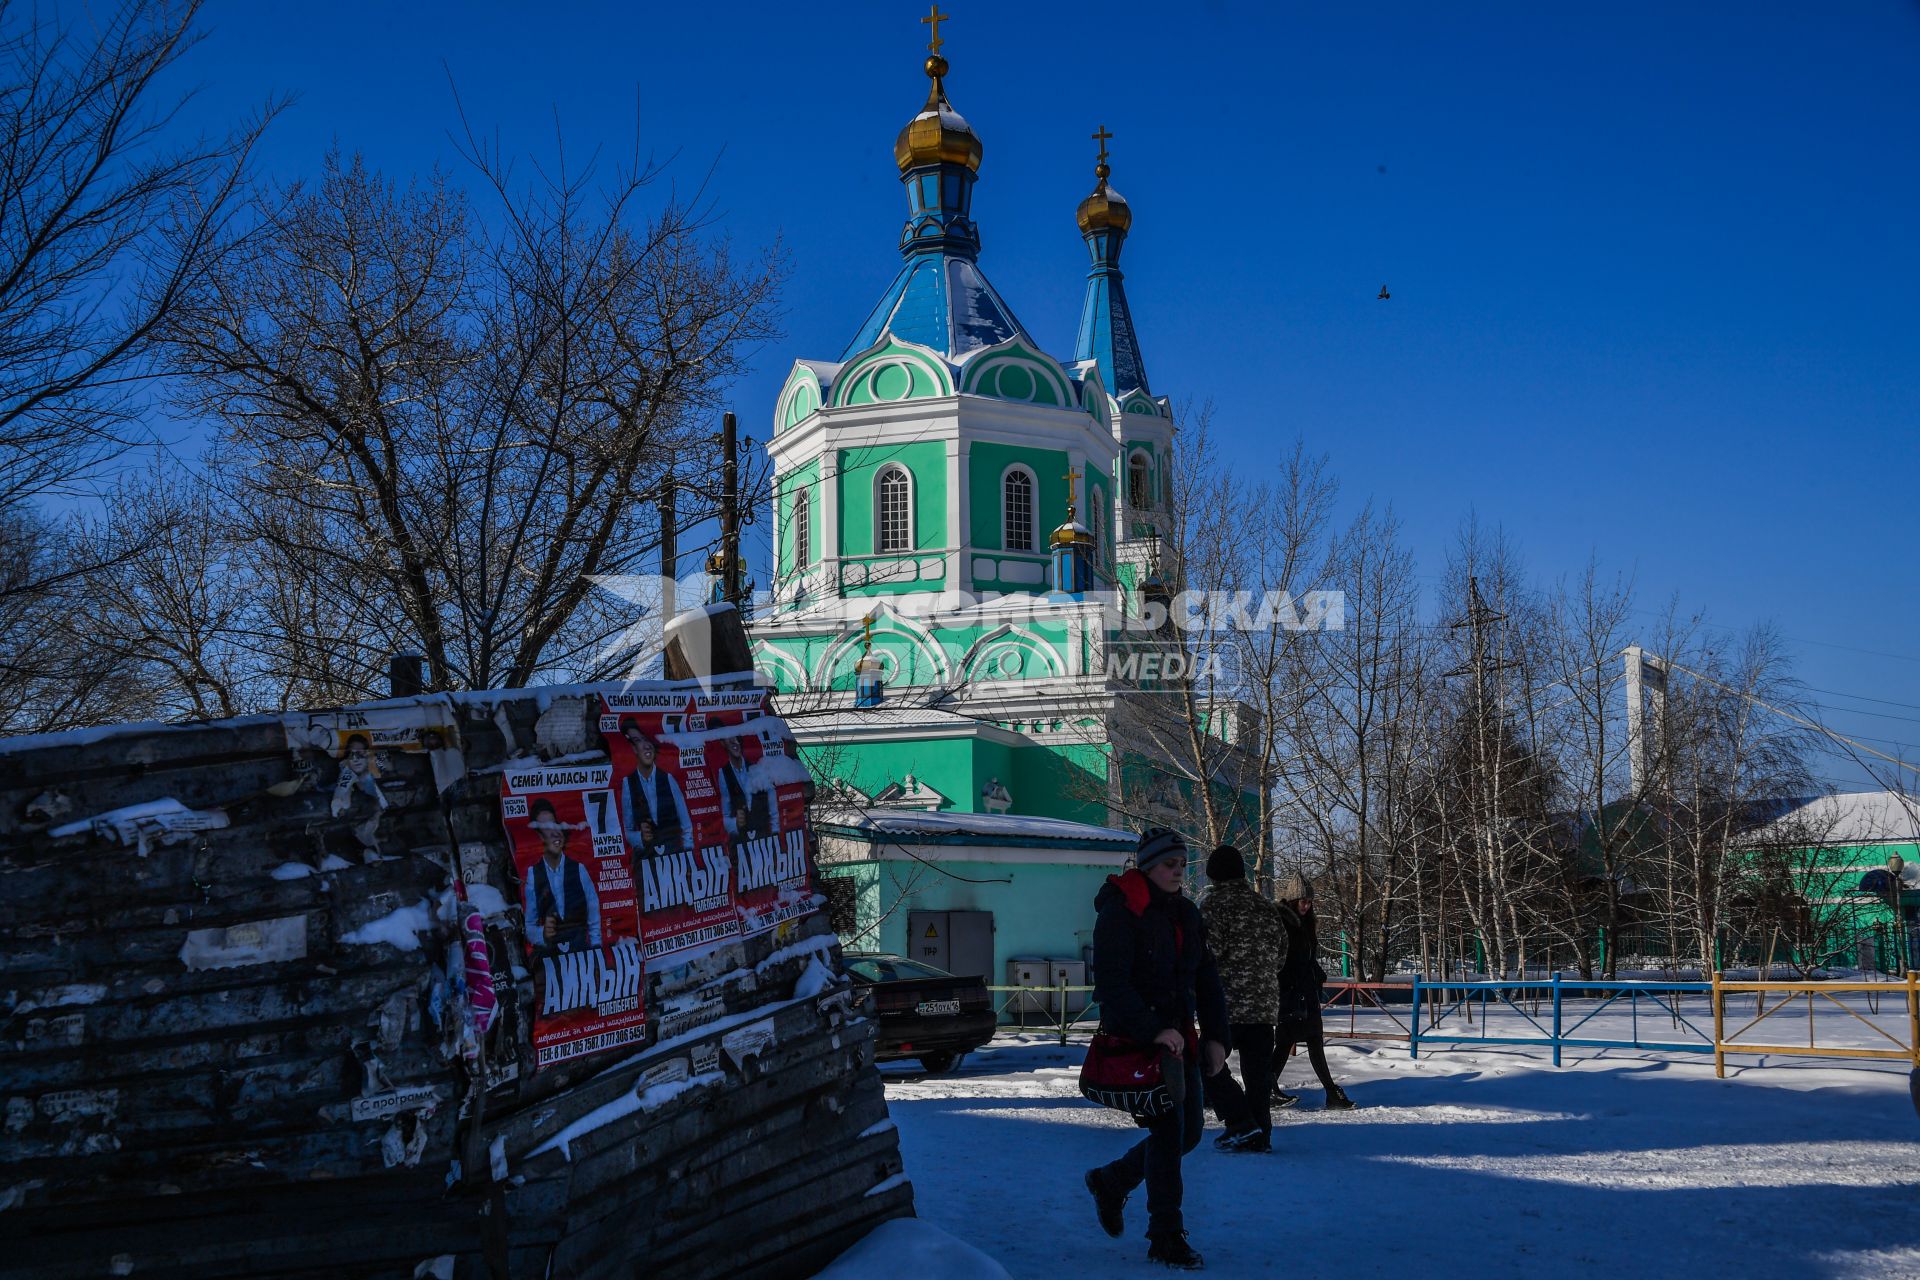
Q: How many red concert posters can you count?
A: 3